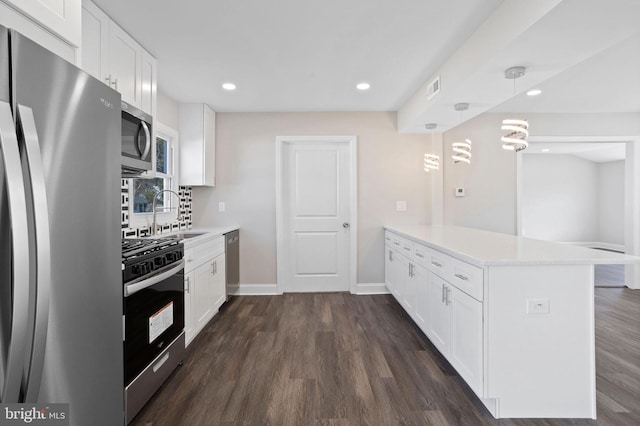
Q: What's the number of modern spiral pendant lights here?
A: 3